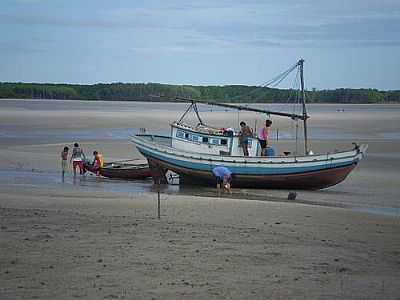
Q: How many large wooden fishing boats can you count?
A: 1